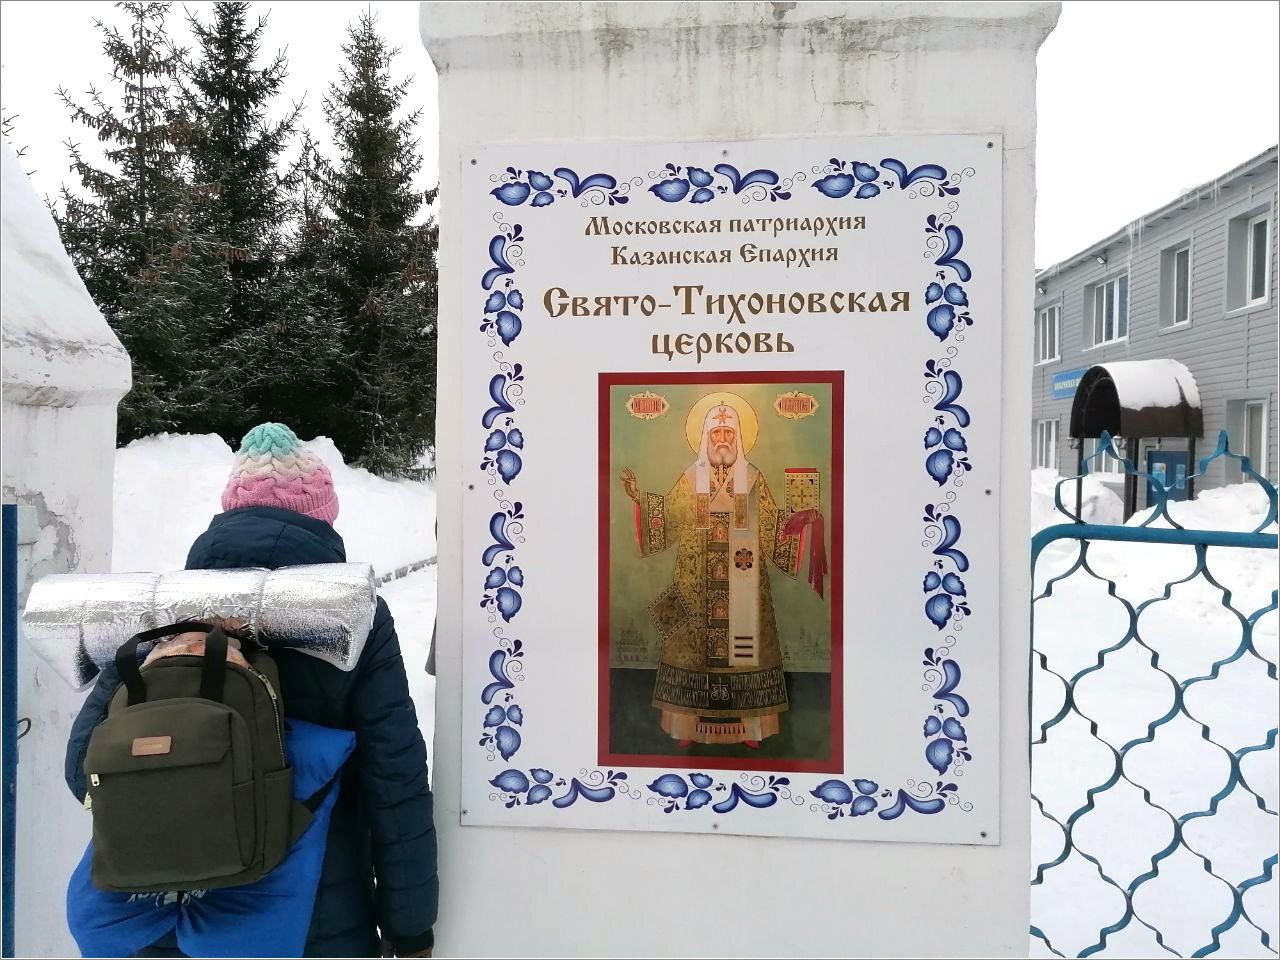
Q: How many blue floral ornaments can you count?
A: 14